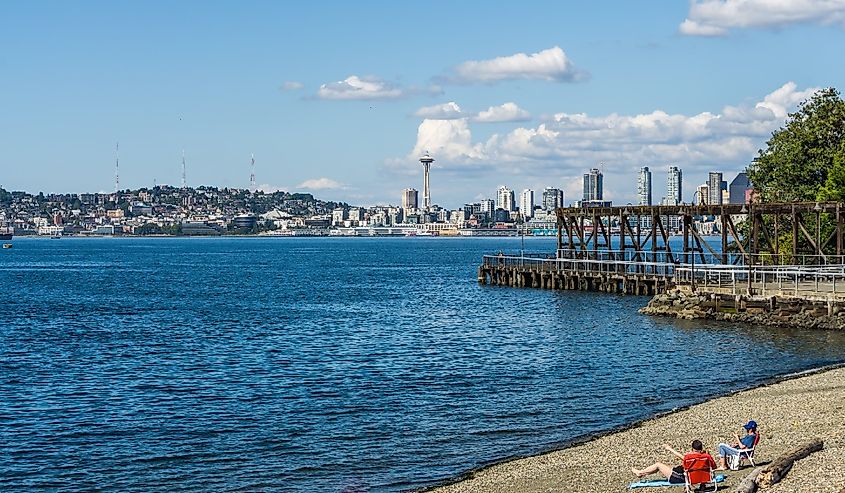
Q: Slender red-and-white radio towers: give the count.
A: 3